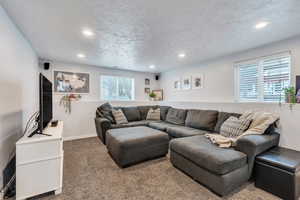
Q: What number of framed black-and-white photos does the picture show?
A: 3